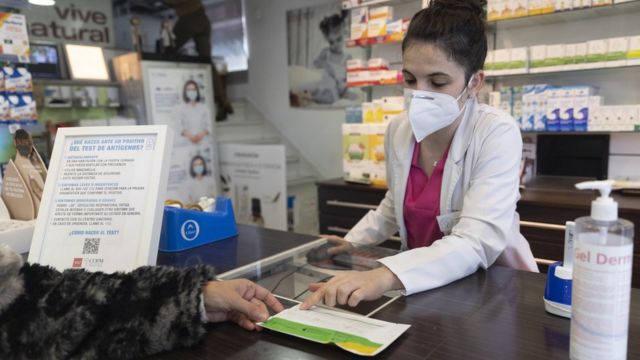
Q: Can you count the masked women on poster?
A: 2